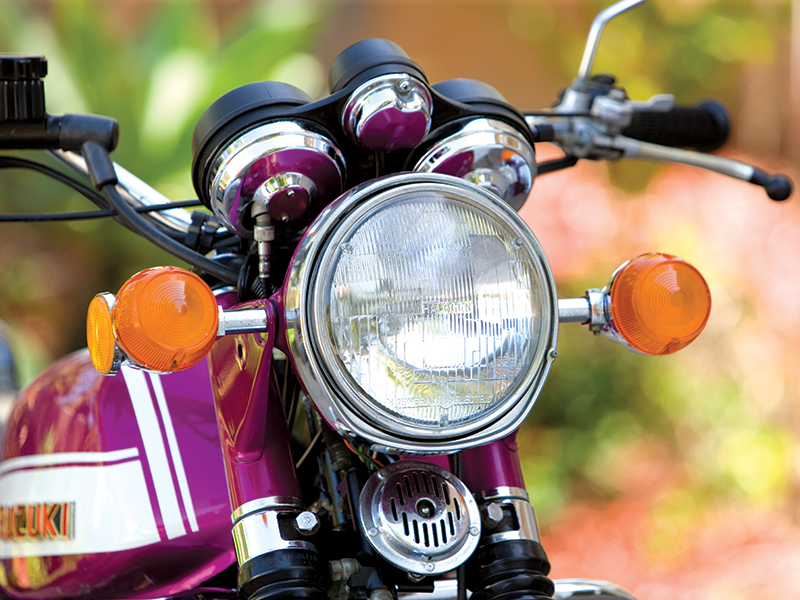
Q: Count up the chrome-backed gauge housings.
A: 3